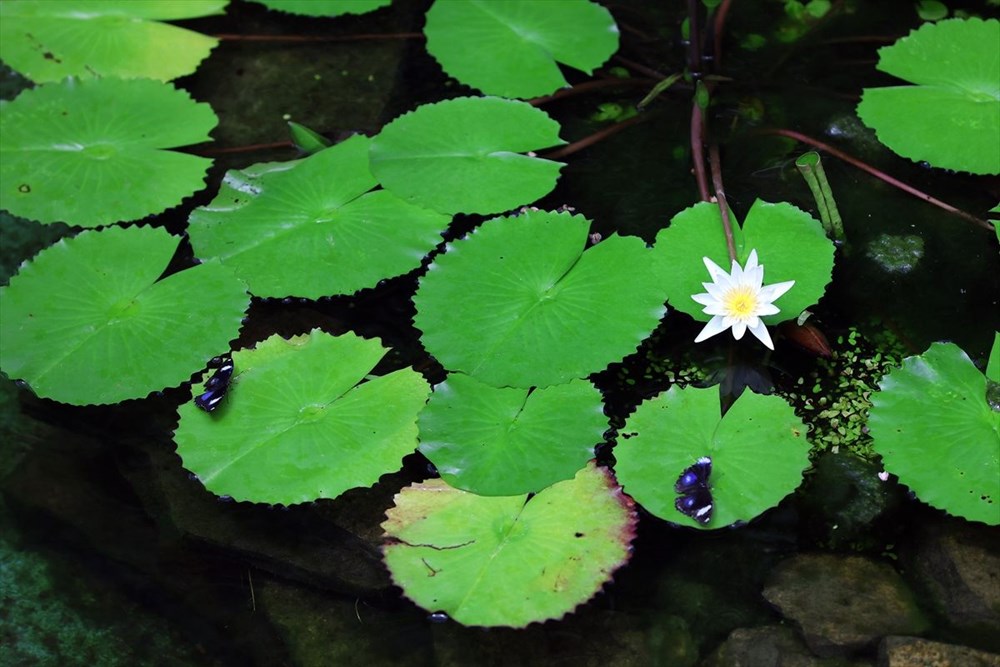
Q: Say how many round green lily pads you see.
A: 15